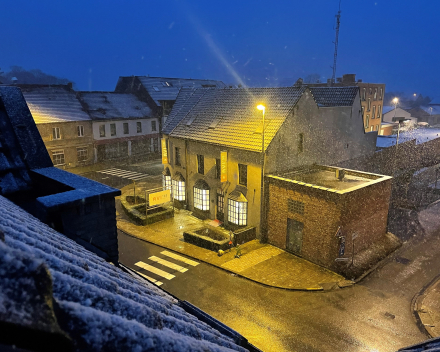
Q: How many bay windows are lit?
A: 4